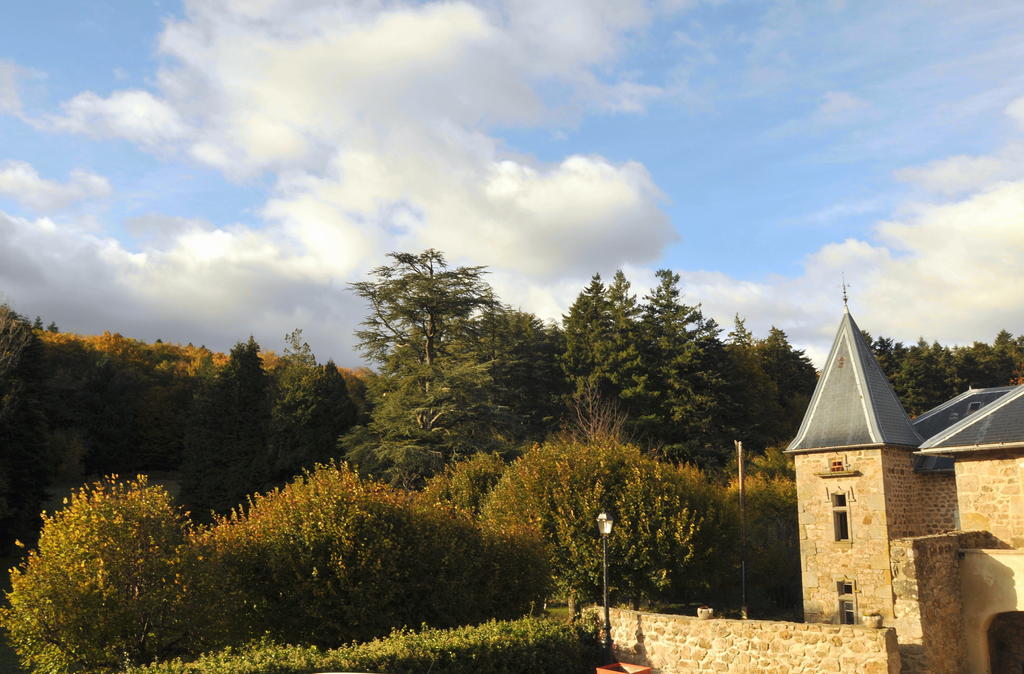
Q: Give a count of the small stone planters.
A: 2